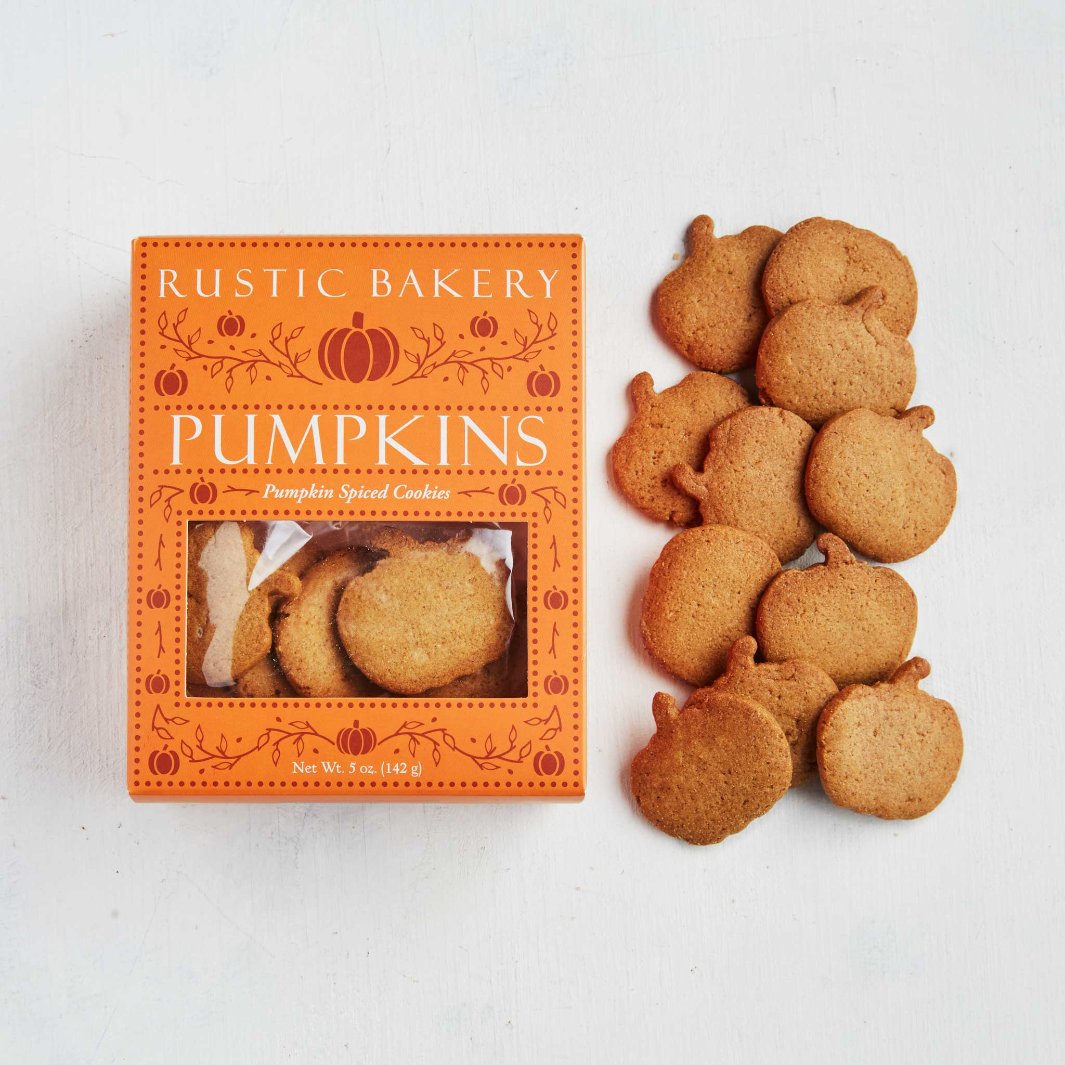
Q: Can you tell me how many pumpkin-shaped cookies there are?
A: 11